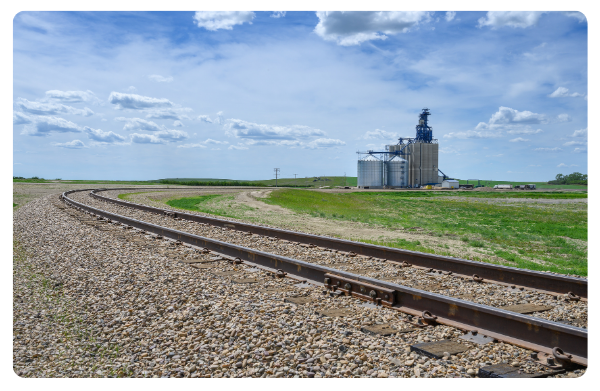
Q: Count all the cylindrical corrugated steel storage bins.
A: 2